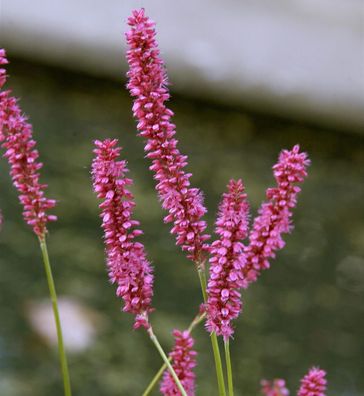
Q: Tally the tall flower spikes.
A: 5